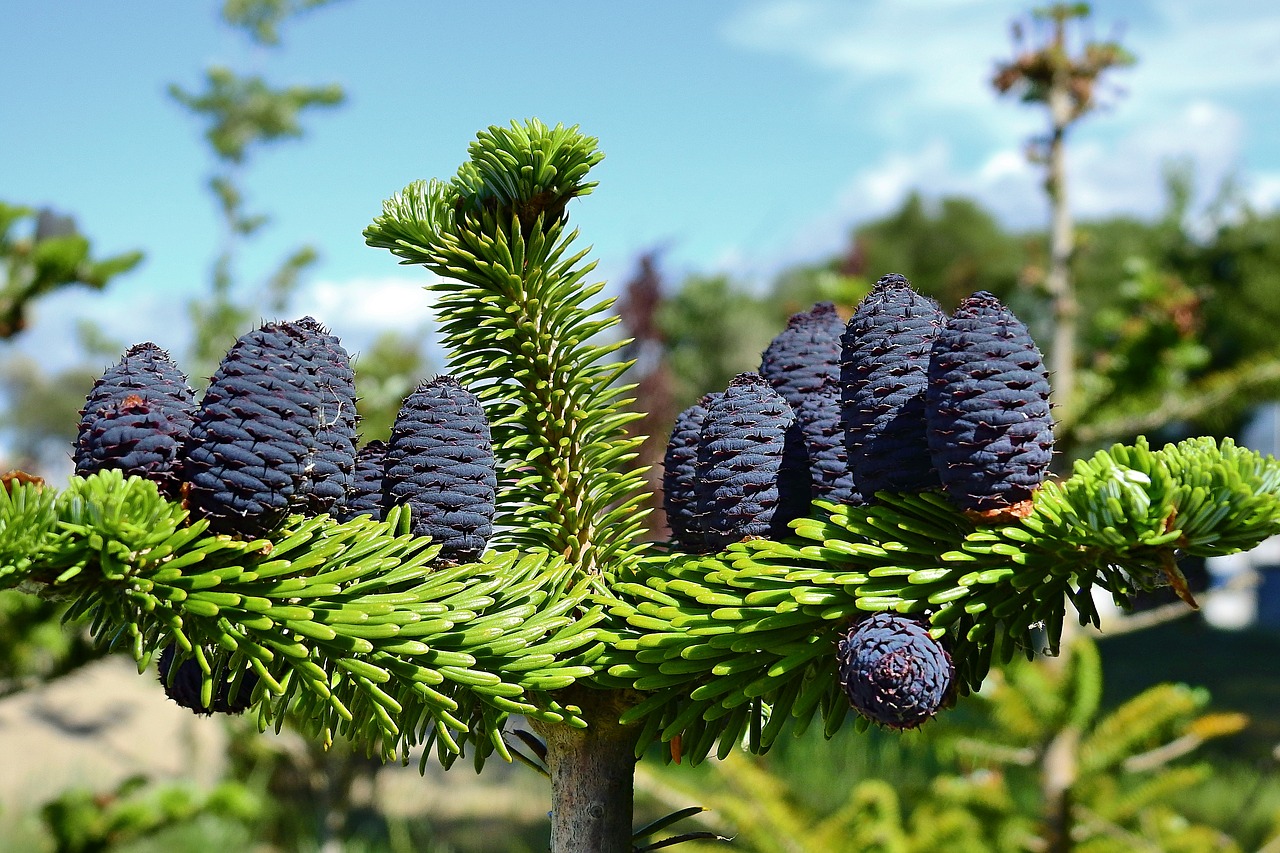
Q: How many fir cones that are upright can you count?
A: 12